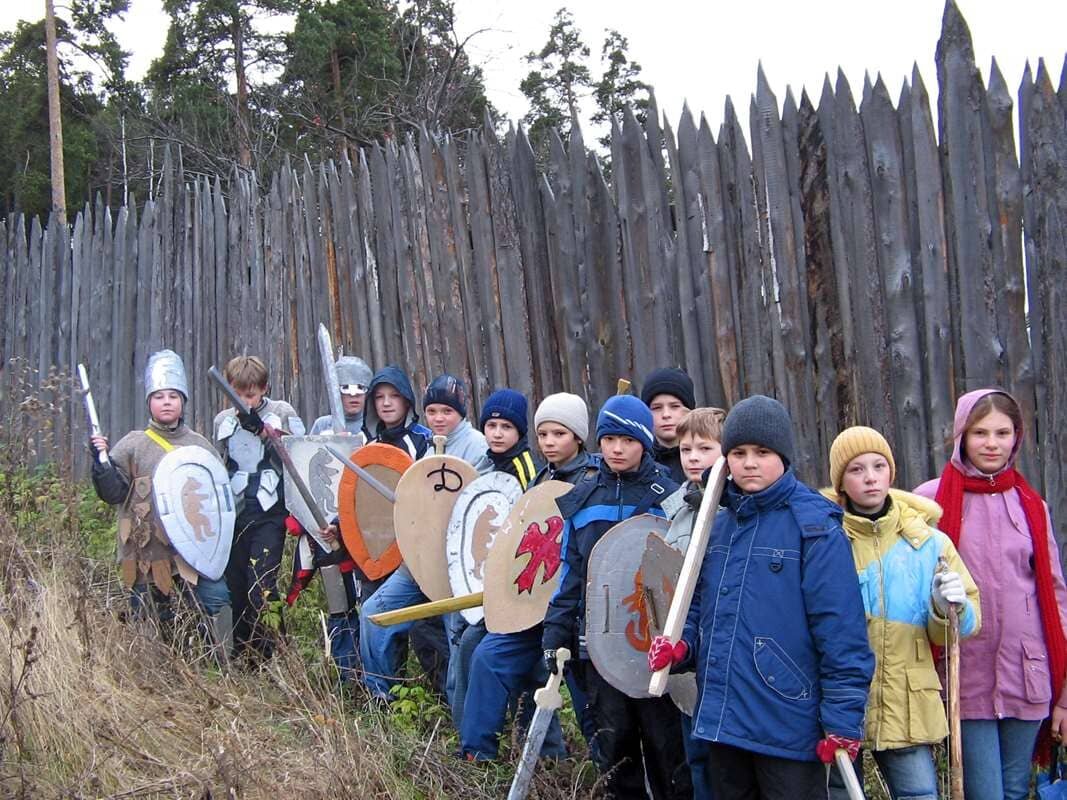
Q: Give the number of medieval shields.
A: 8